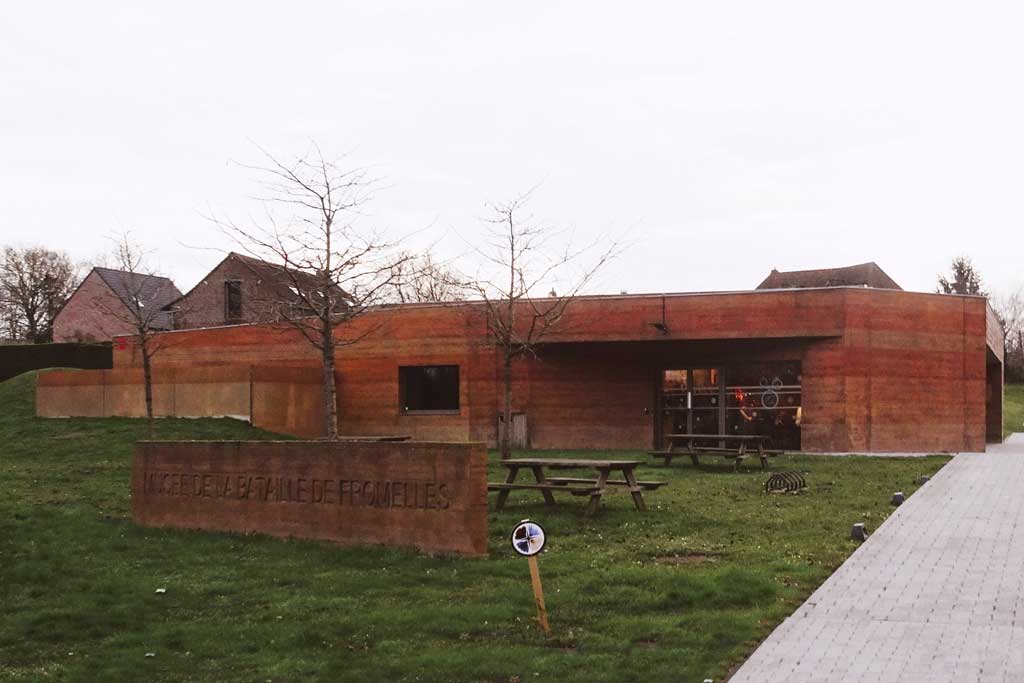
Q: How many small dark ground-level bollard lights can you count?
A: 3